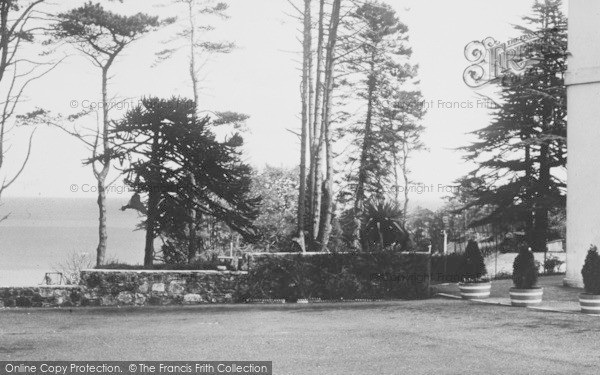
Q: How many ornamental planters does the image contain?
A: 3